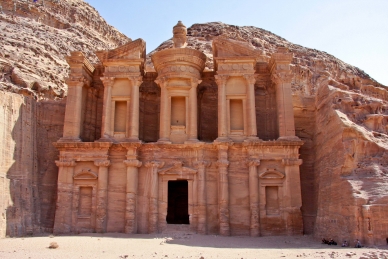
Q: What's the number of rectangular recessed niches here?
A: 5